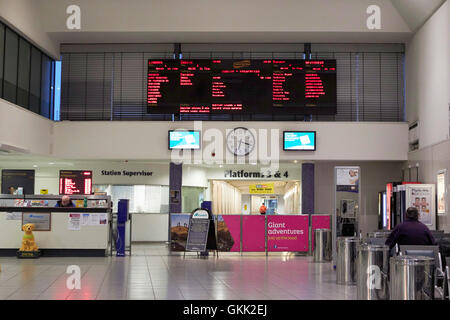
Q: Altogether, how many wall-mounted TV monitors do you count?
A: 2